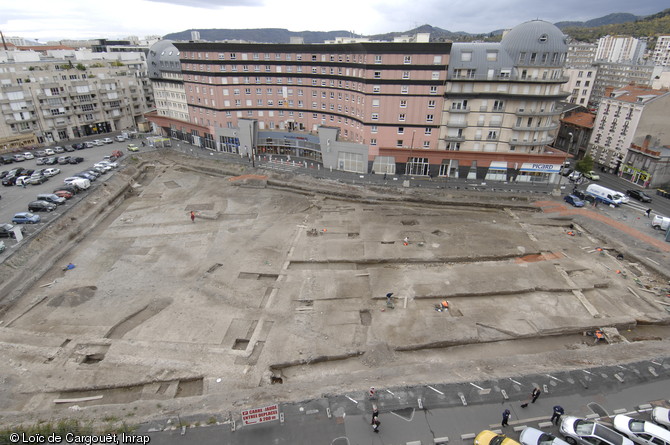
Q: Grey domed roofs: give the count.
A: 2